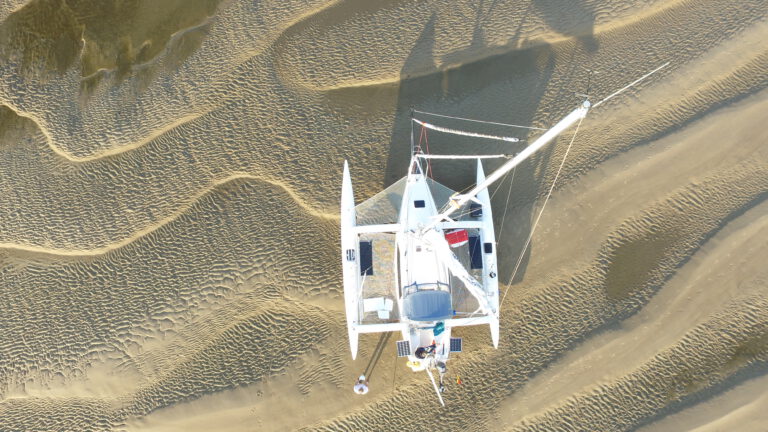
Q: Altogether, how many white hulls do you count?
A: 3